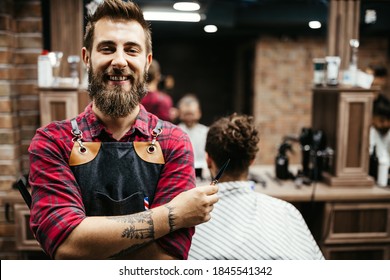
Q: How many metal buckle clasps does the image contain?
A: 2